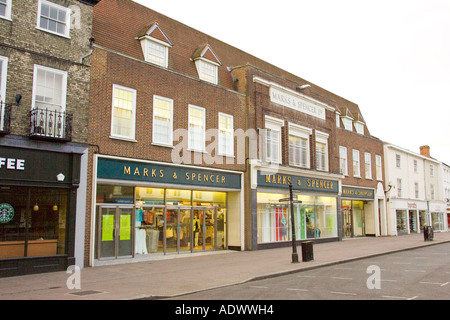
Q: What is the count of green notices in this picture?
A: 2